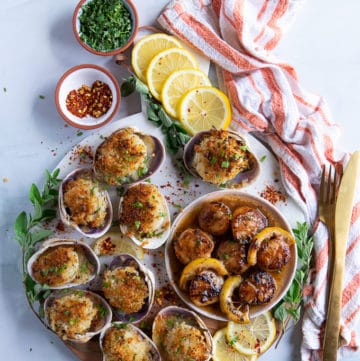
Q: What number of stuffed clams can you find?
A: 9